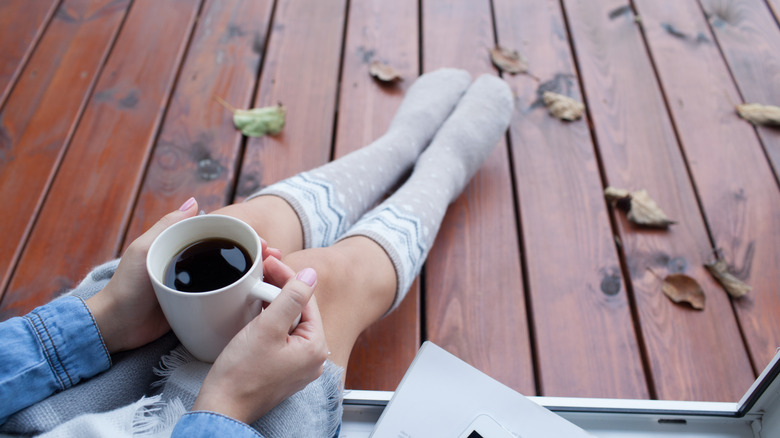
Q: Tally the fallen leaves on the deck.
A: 8